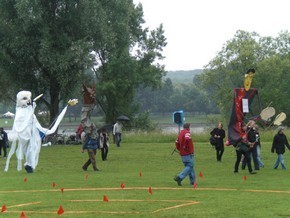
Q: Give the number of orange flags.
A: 14